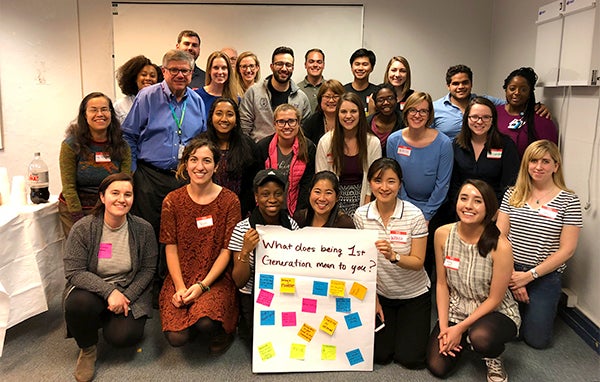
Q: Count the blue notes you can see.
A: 6